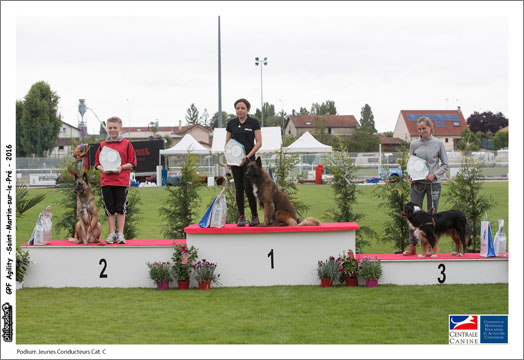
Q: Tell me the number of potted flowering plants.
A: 6